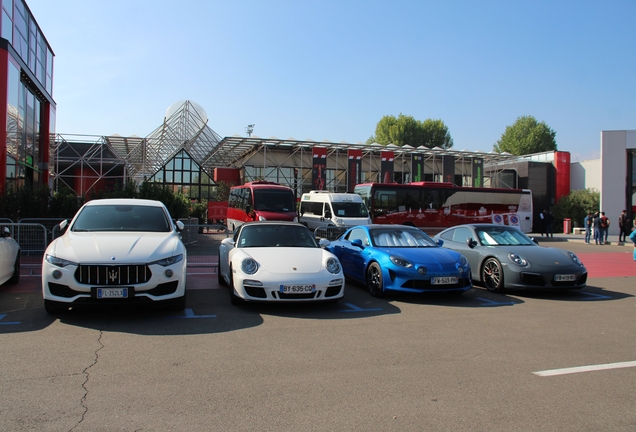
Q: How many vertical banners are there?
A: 6